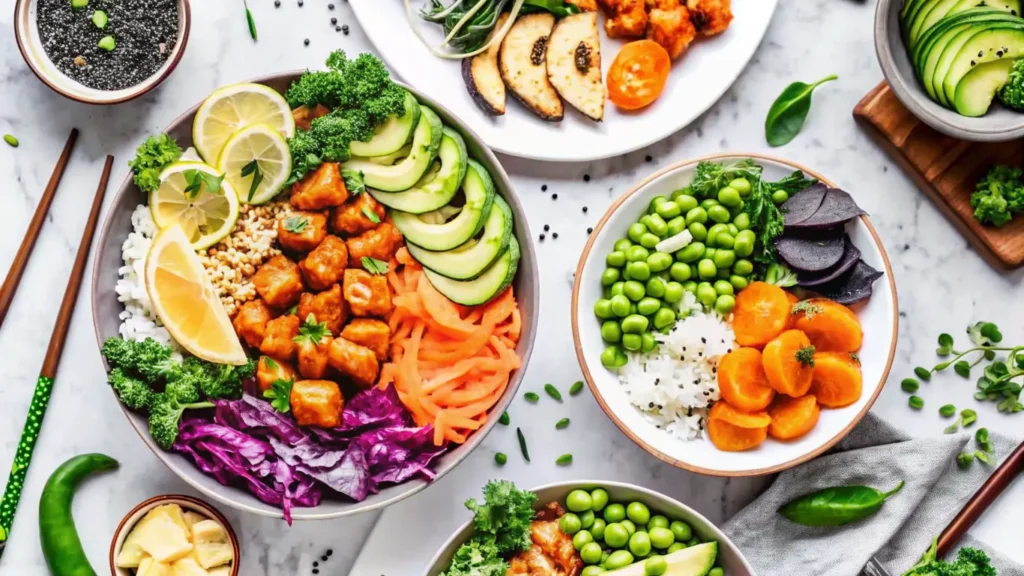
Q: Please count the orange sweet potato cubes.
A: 15